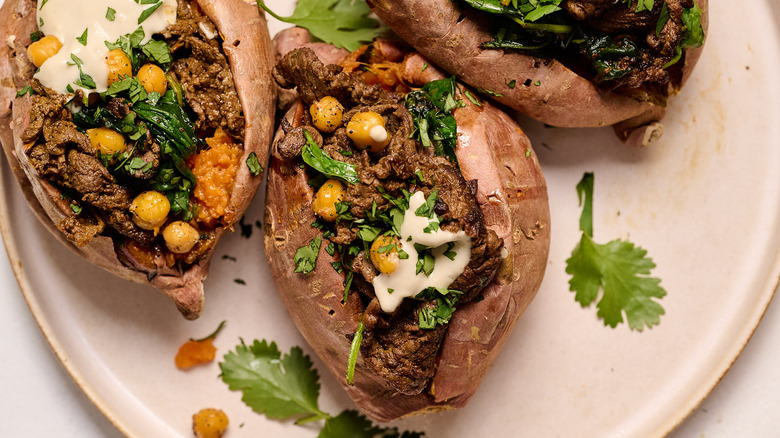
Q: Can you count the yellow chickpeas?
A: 11